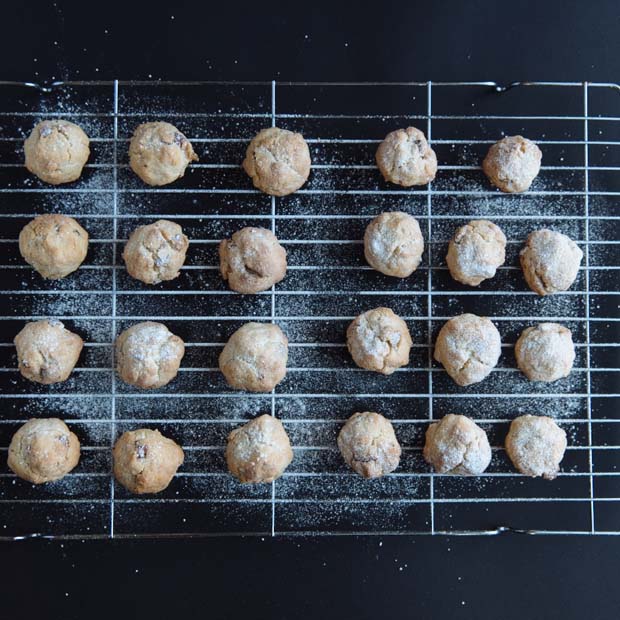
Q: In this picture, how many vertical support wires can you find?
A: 4